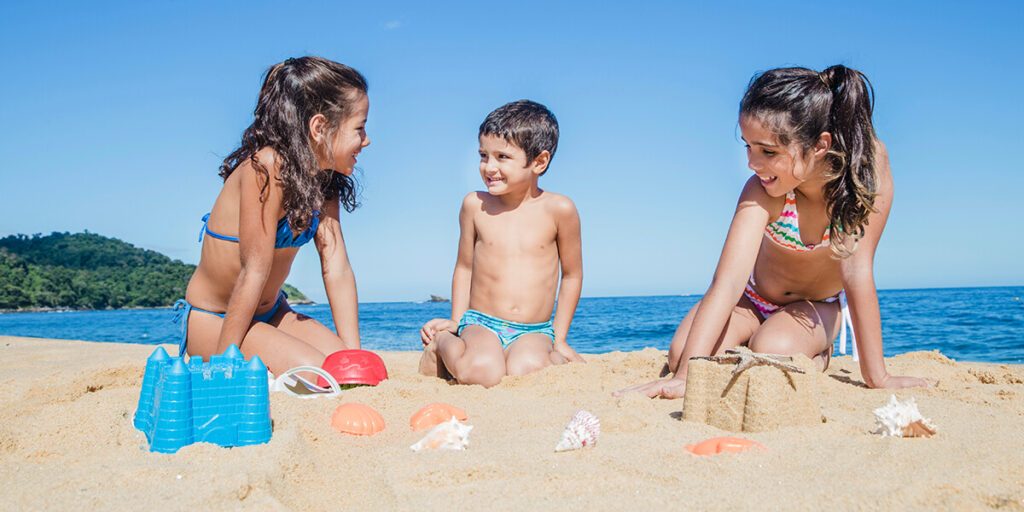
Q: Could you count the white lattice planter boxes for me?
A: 0